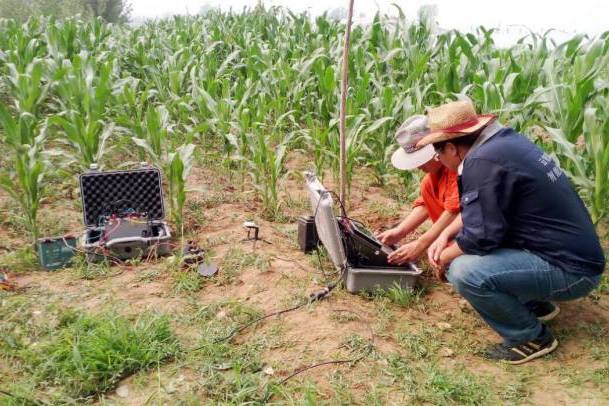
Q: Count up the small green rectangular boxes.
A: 1